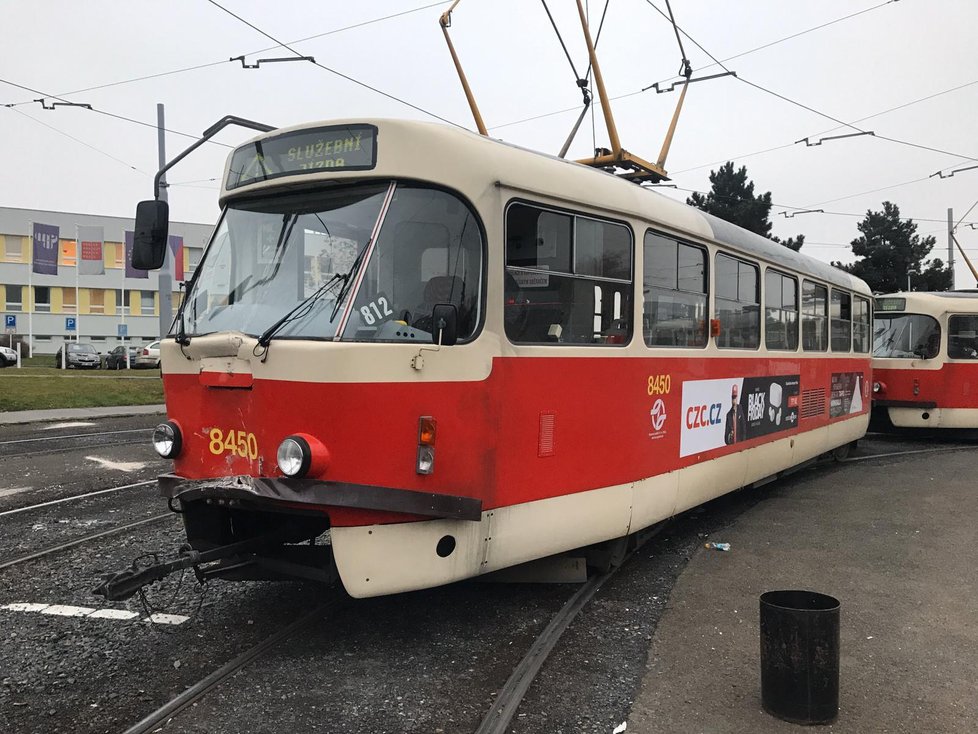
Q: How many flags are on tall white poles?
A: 4